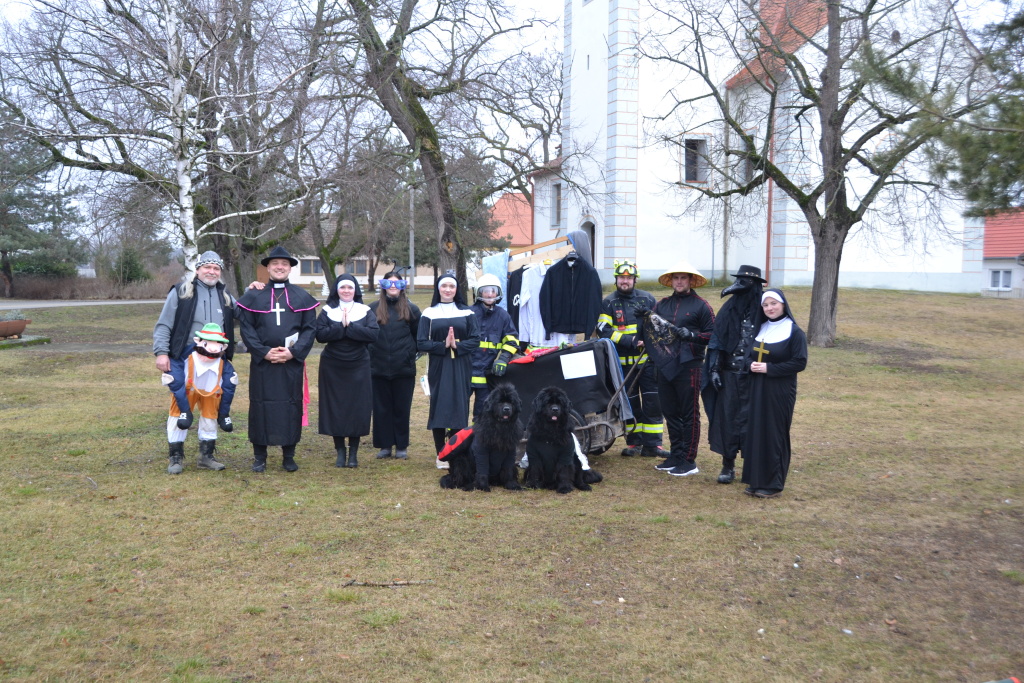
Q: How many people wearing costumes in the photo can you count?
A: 10